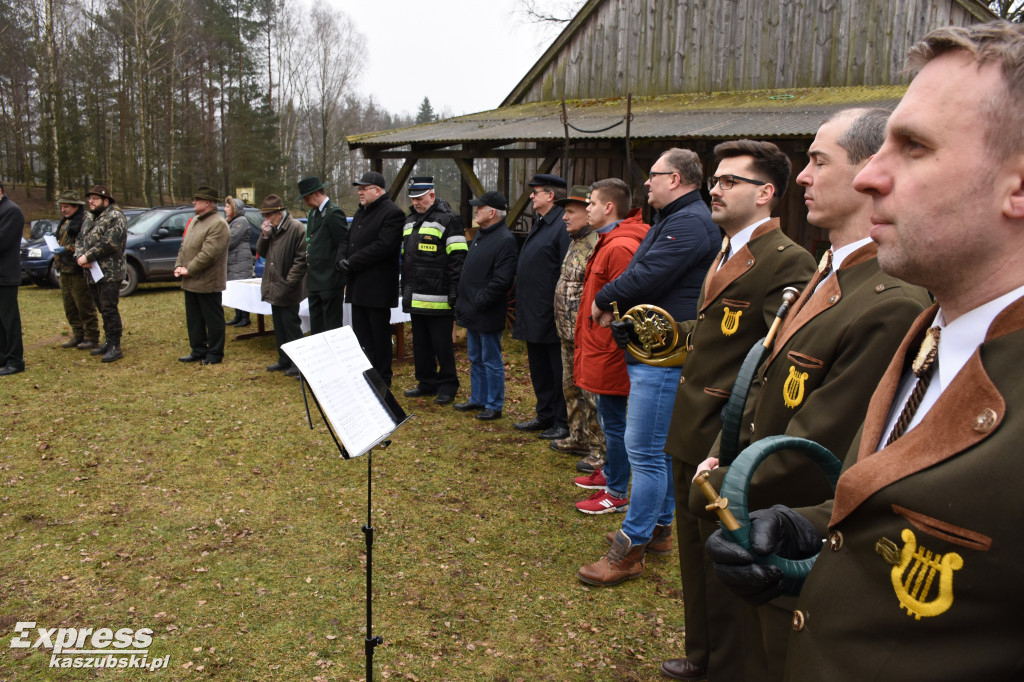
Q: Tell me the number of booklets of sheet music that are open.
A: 1